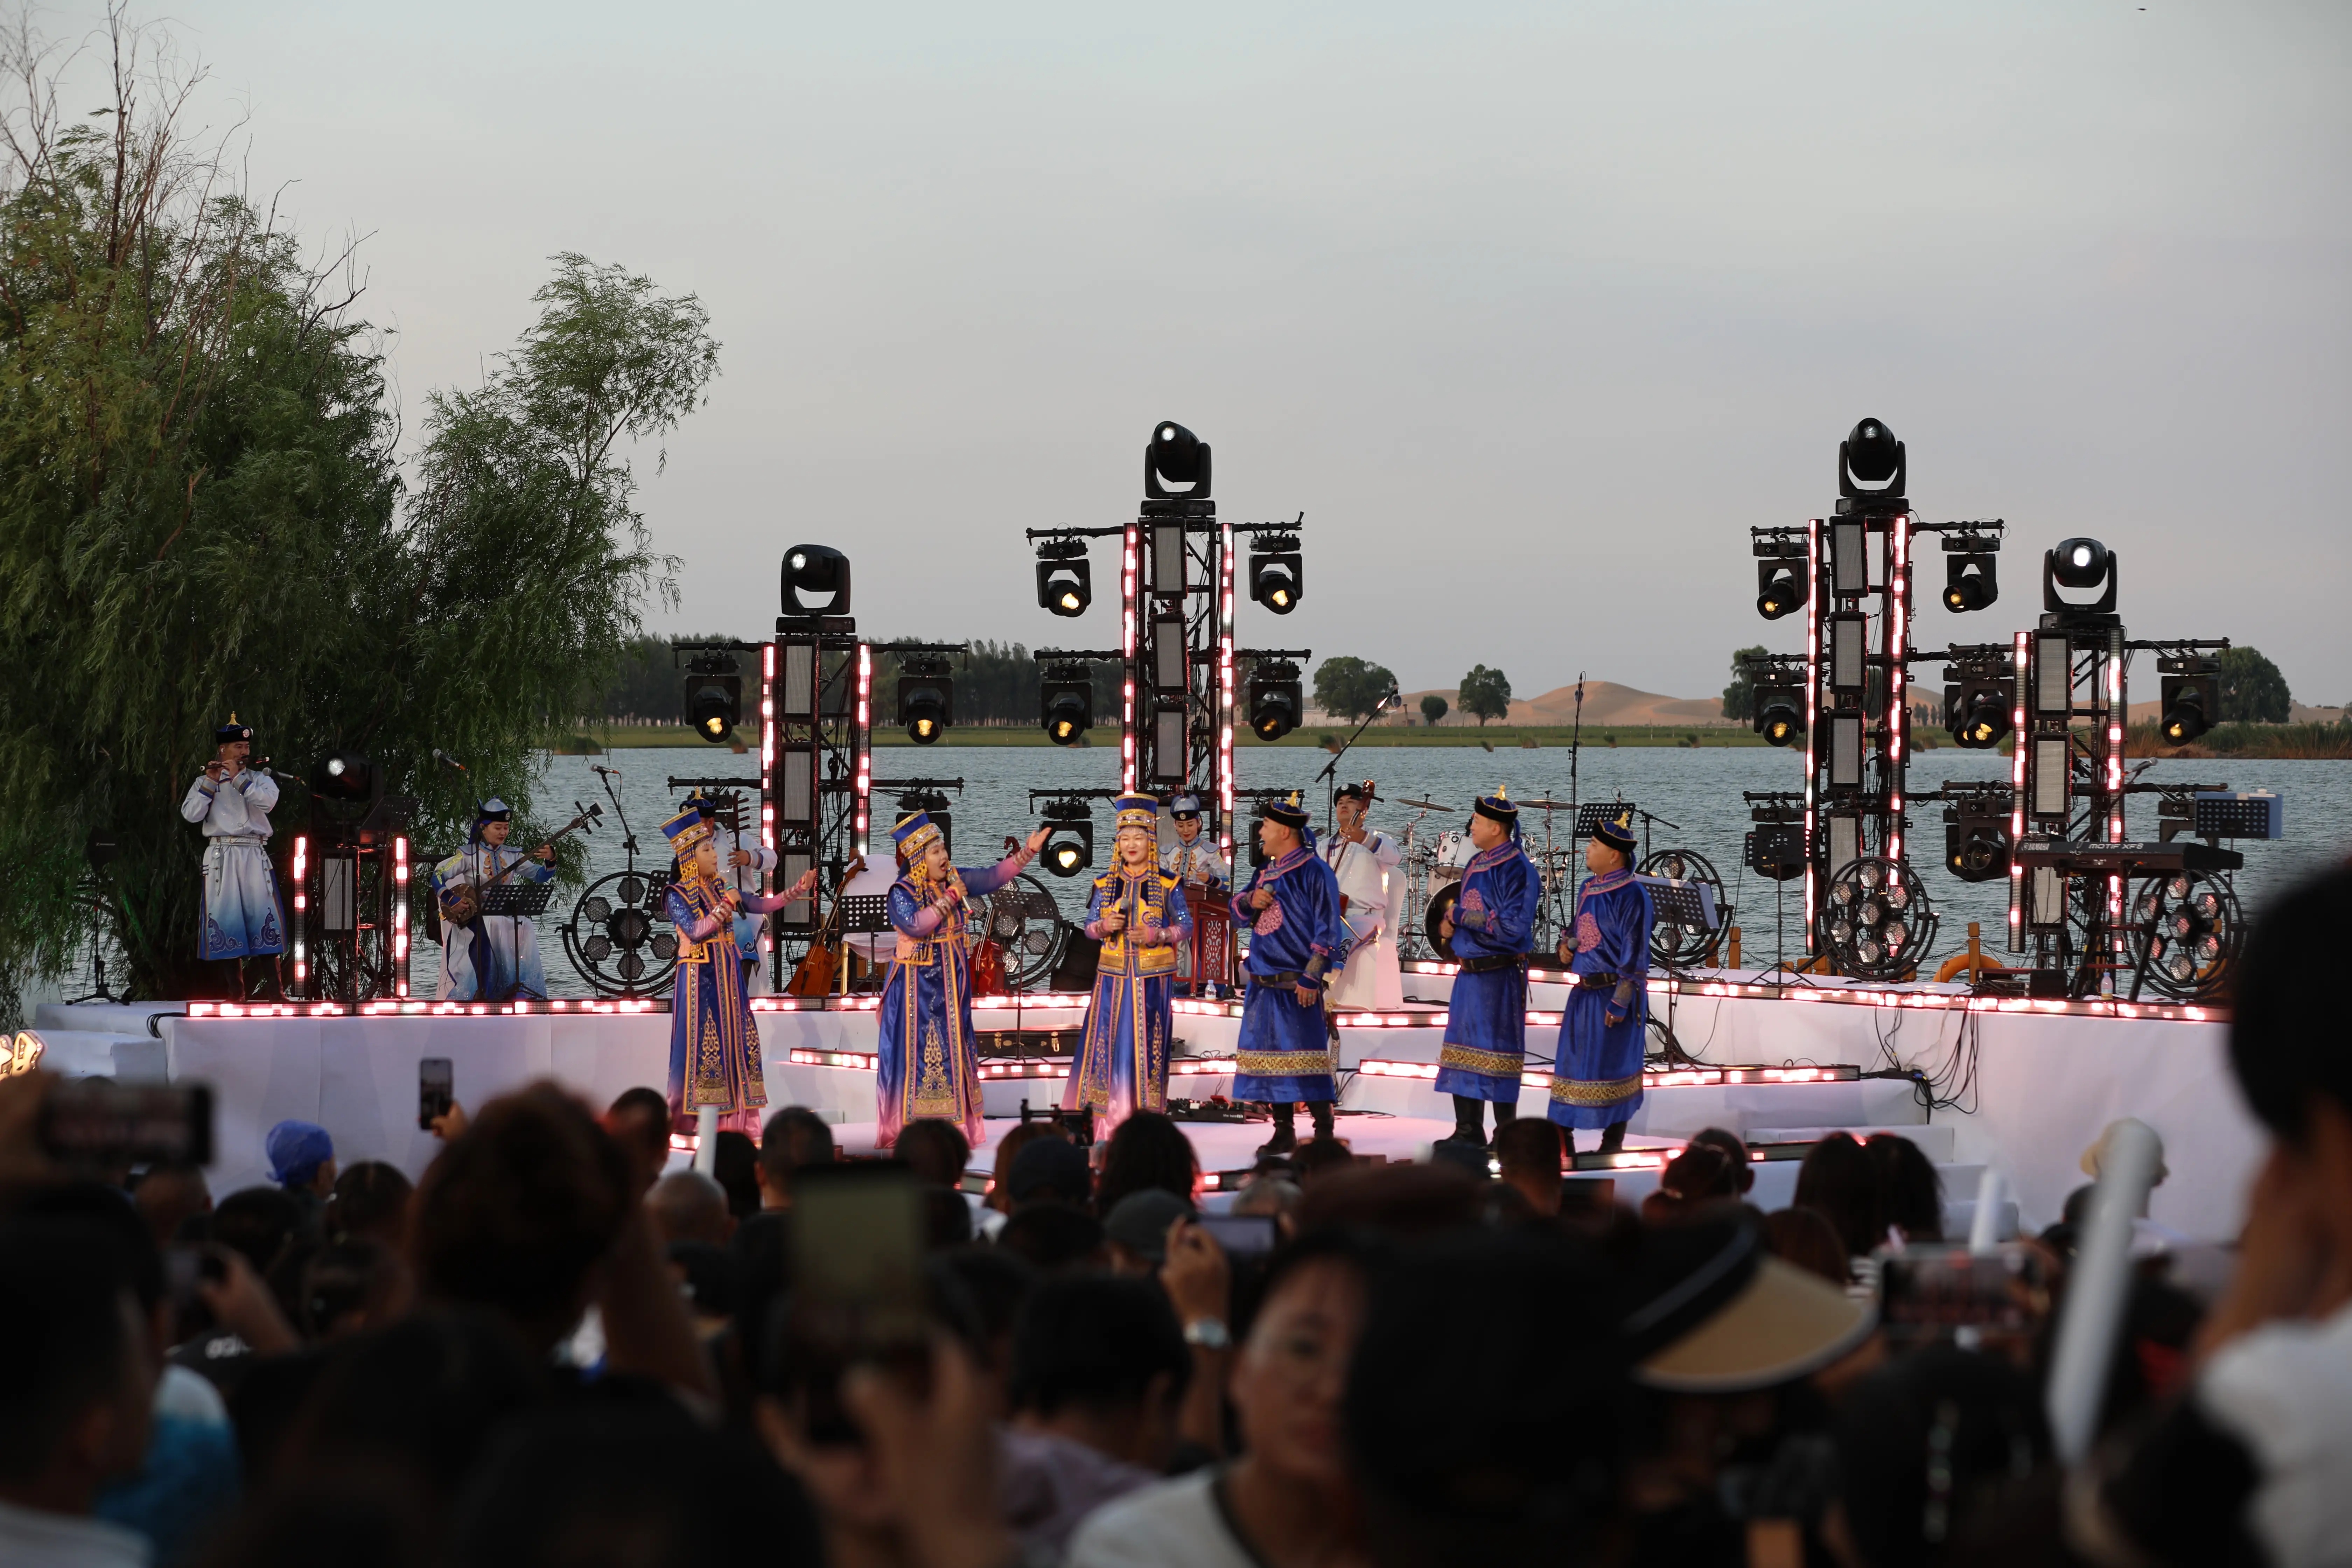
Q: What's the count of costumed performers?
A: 11